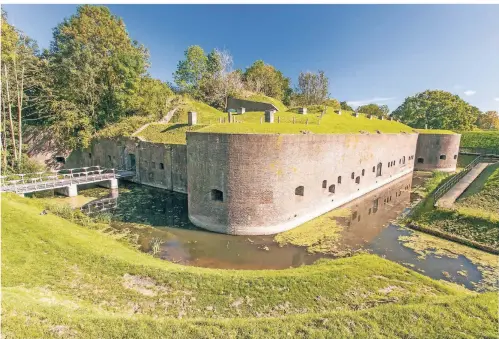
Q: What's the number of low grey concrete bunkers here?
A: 1